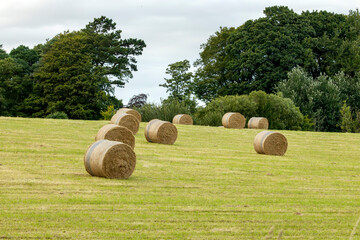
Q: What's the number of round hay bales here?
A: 9